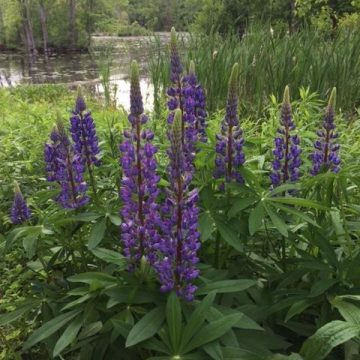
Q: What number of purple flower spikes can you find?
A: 11